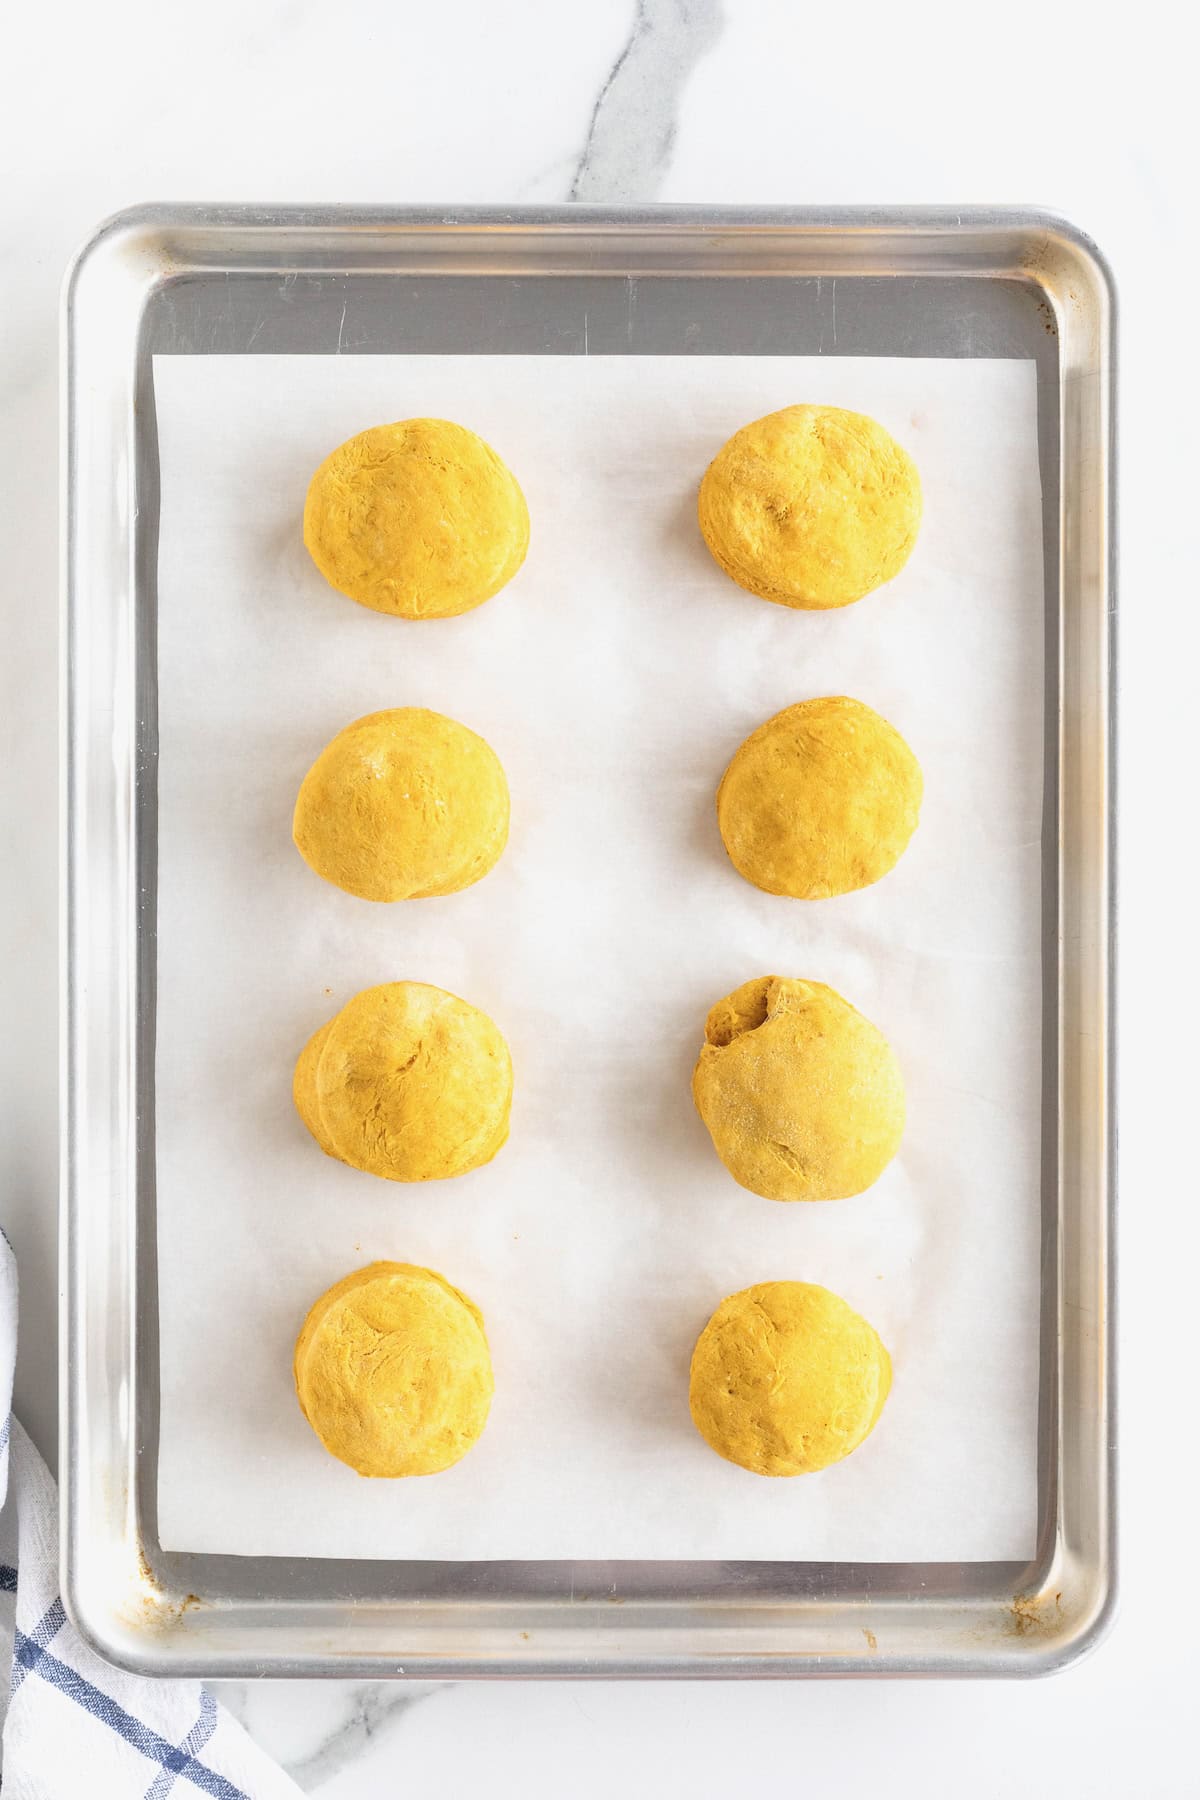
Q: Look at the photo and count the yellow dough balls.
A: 8